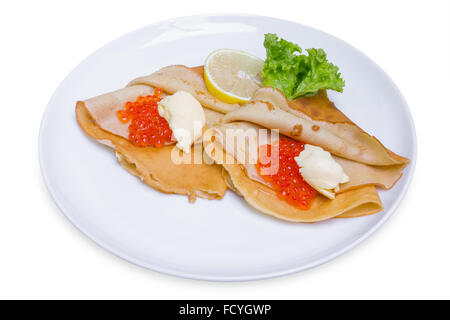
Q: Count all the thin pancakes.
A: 2